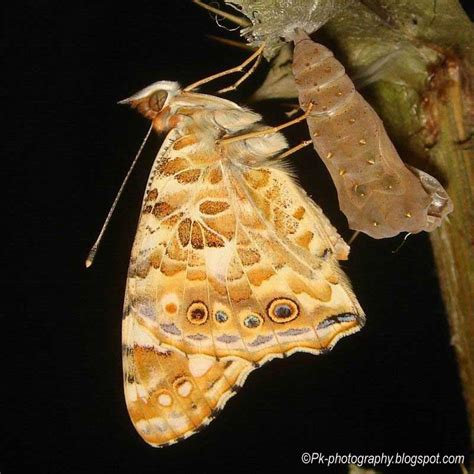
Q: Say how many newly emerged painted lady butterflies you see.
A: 1